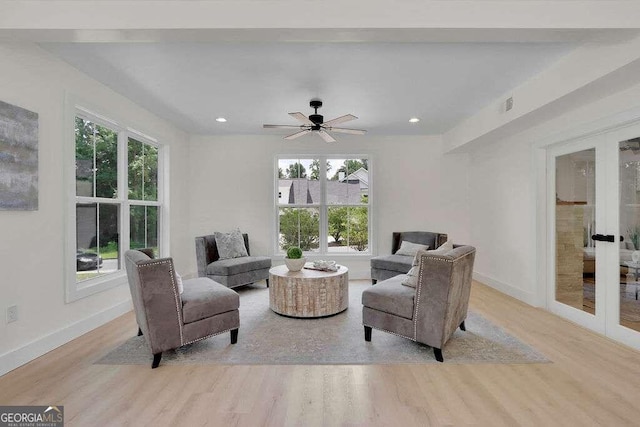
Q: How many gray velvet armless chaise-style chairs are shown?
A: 4